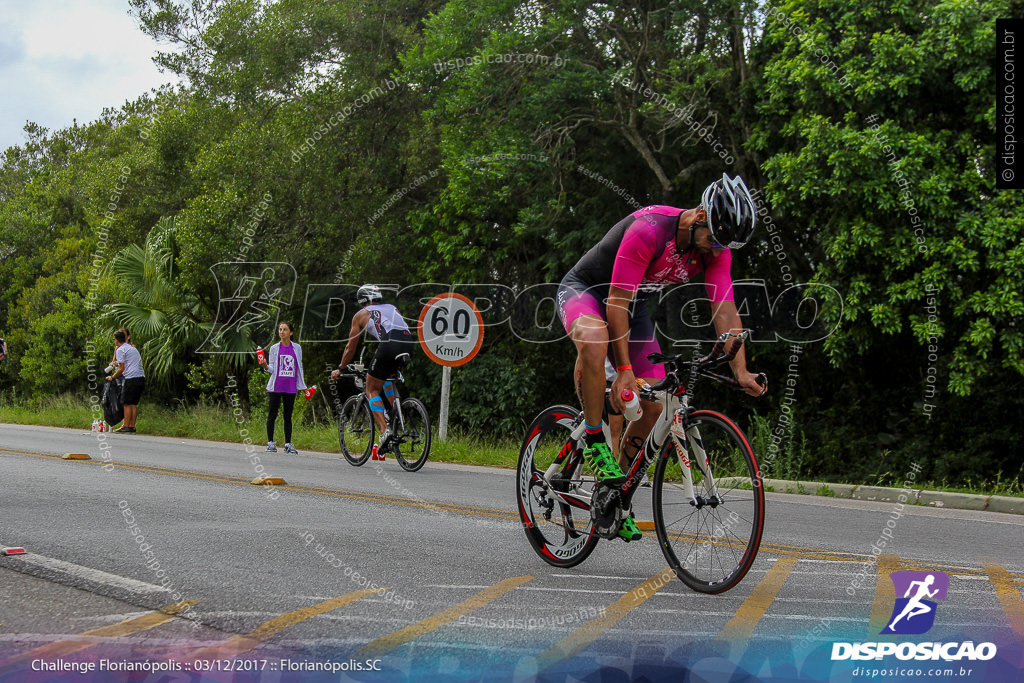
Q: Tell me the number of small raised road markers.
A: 4